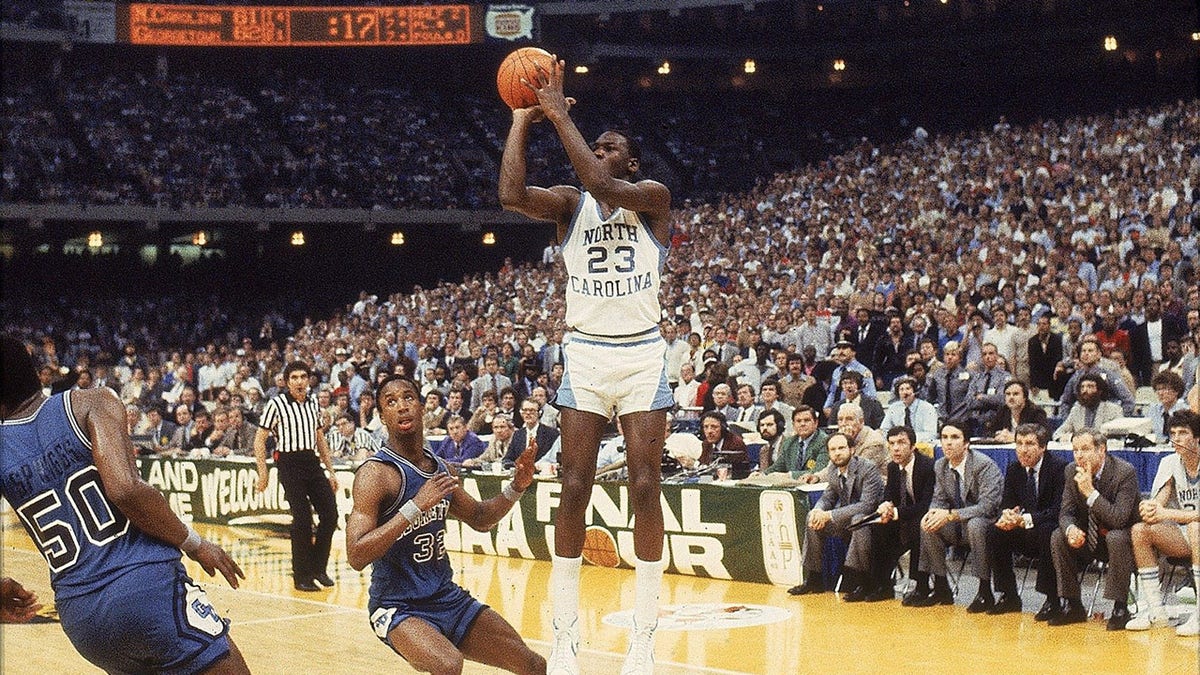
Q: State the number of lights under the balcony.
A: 5